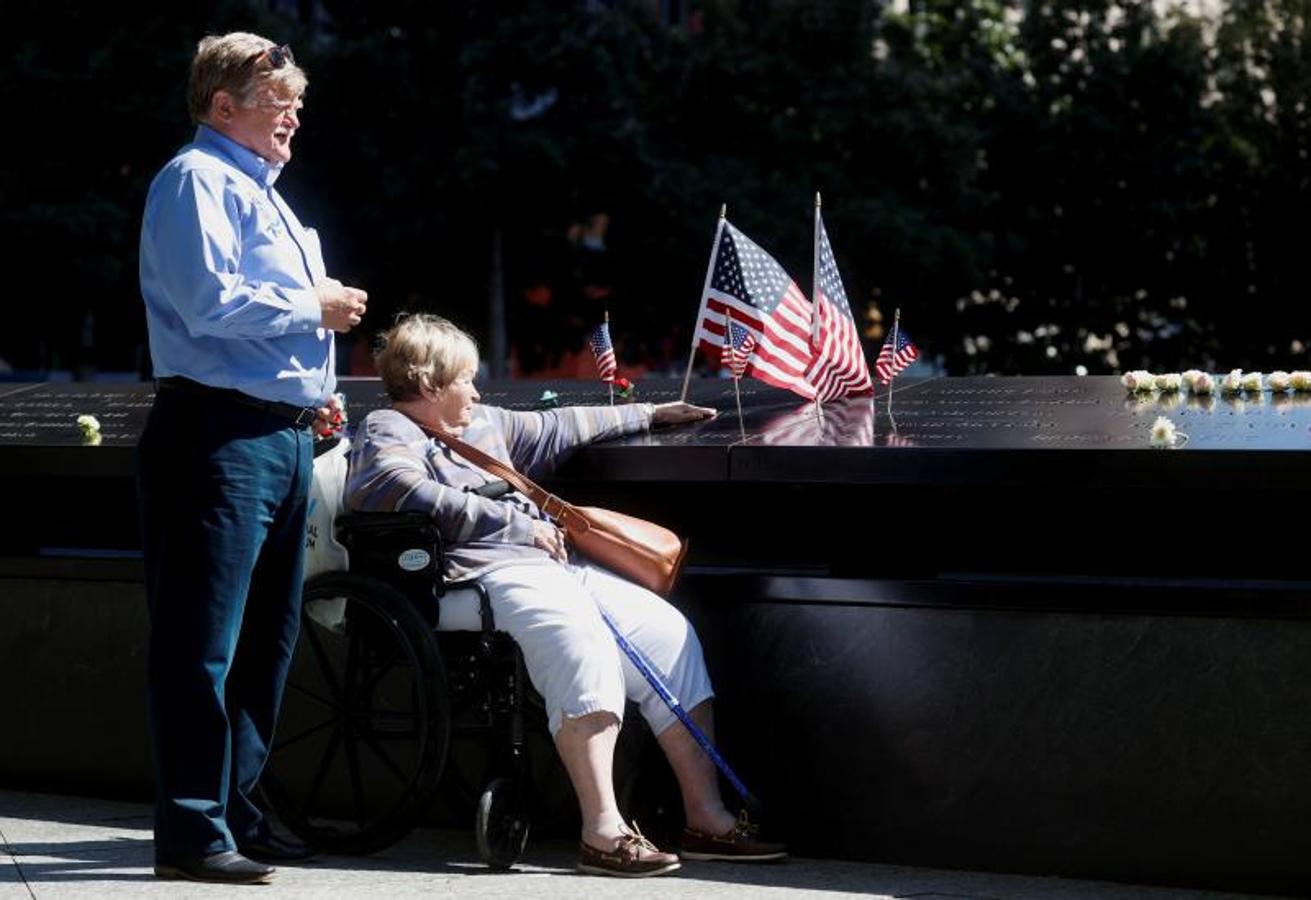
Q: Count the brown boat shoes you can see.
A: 2